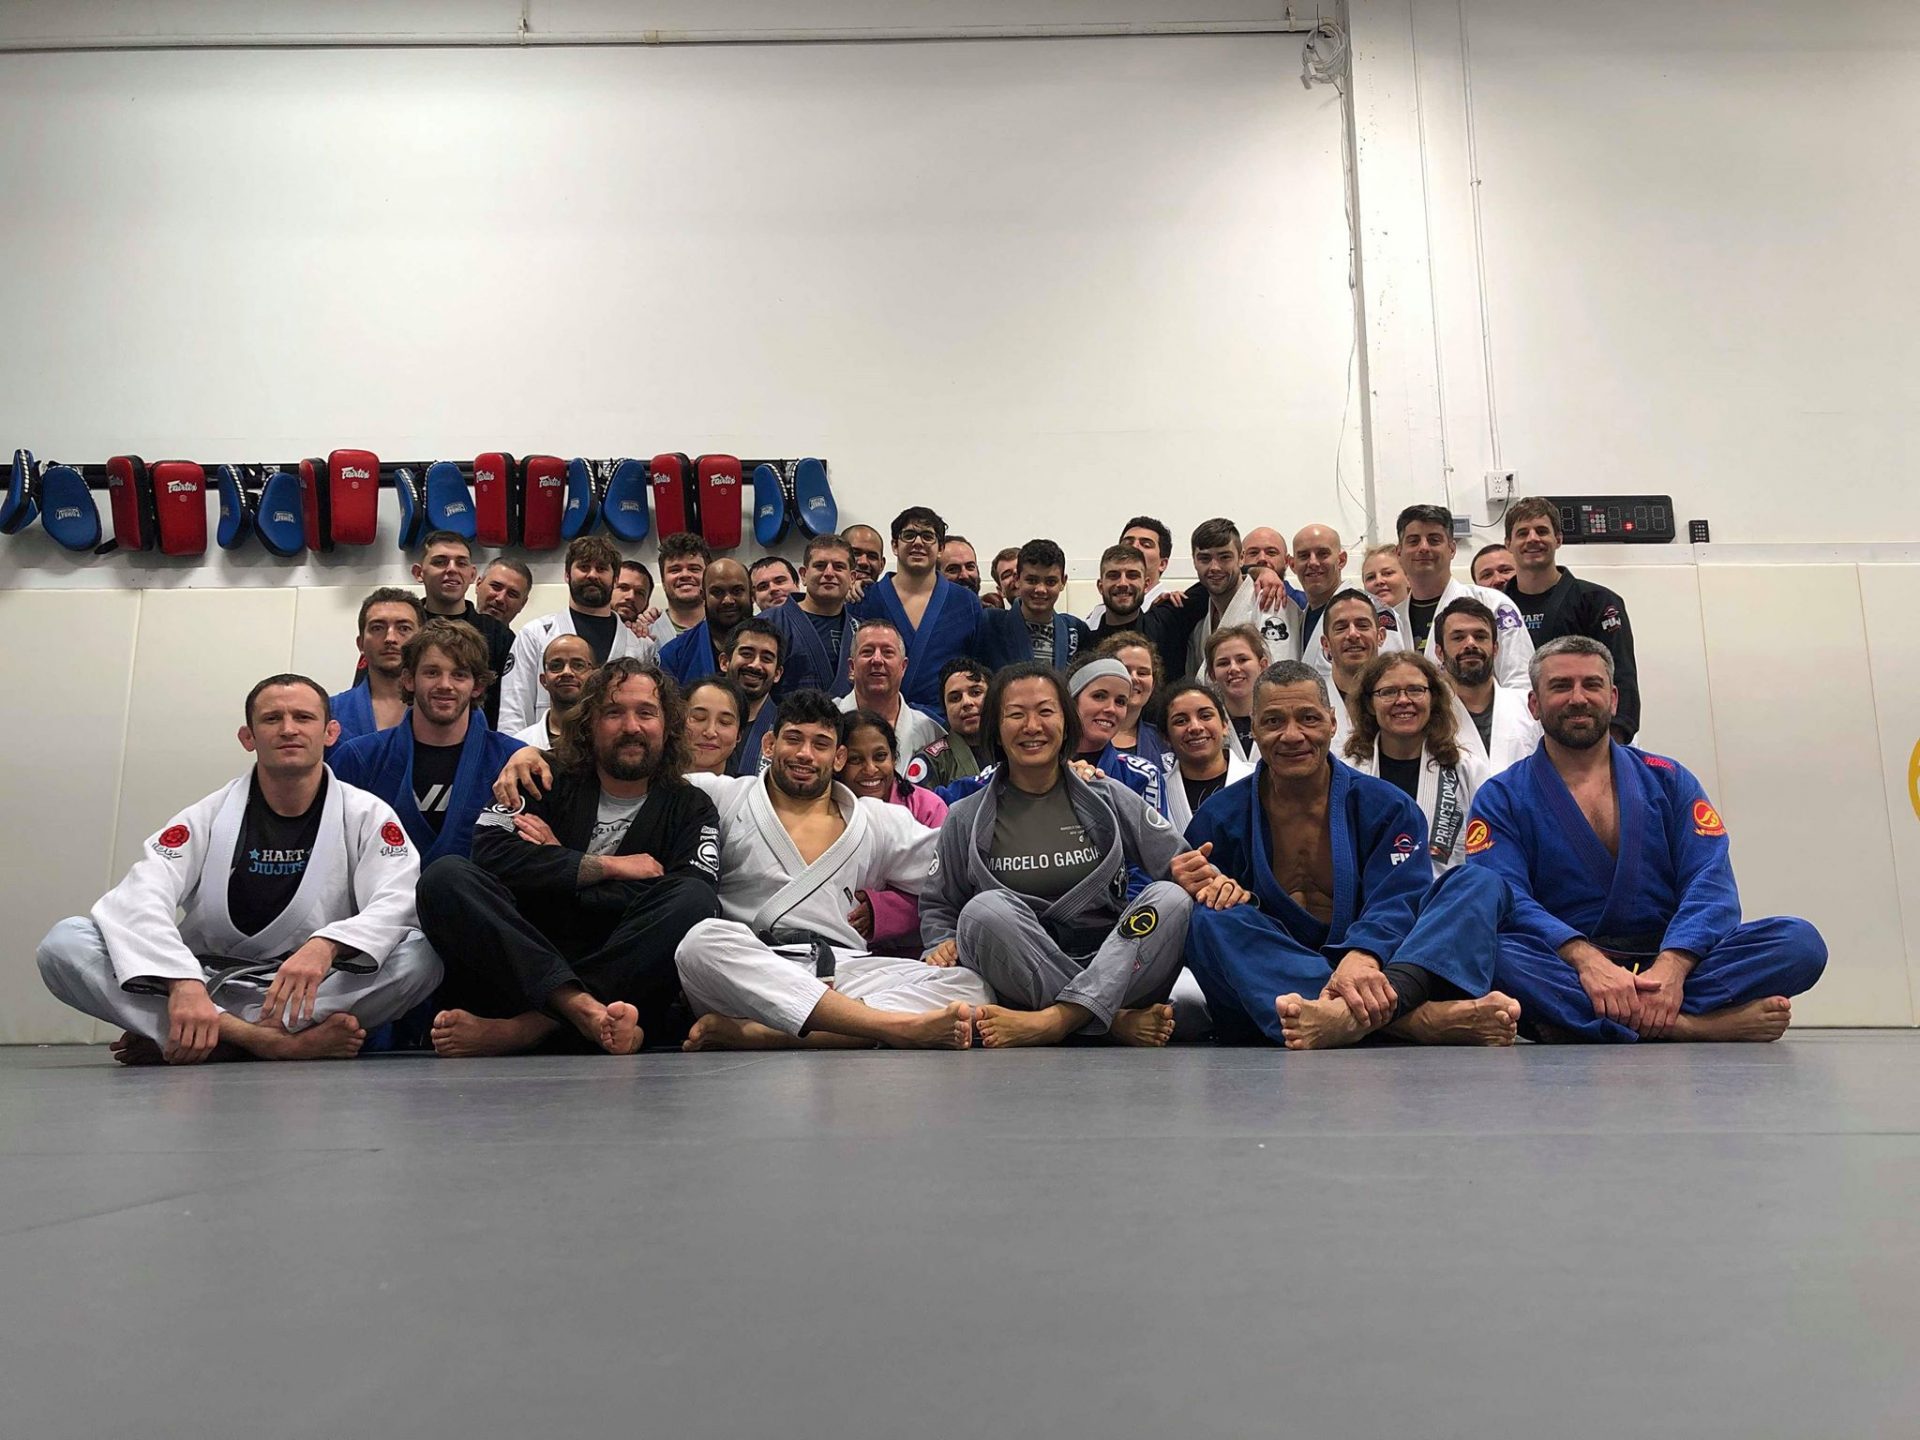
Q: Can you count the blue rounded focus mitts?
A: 10